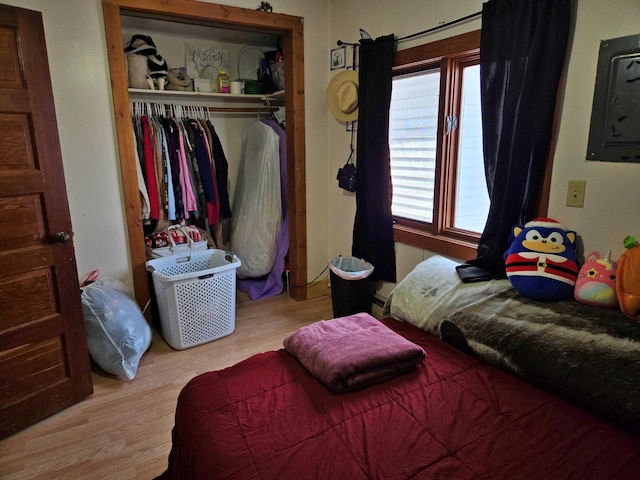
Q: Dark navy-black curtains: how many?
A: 2